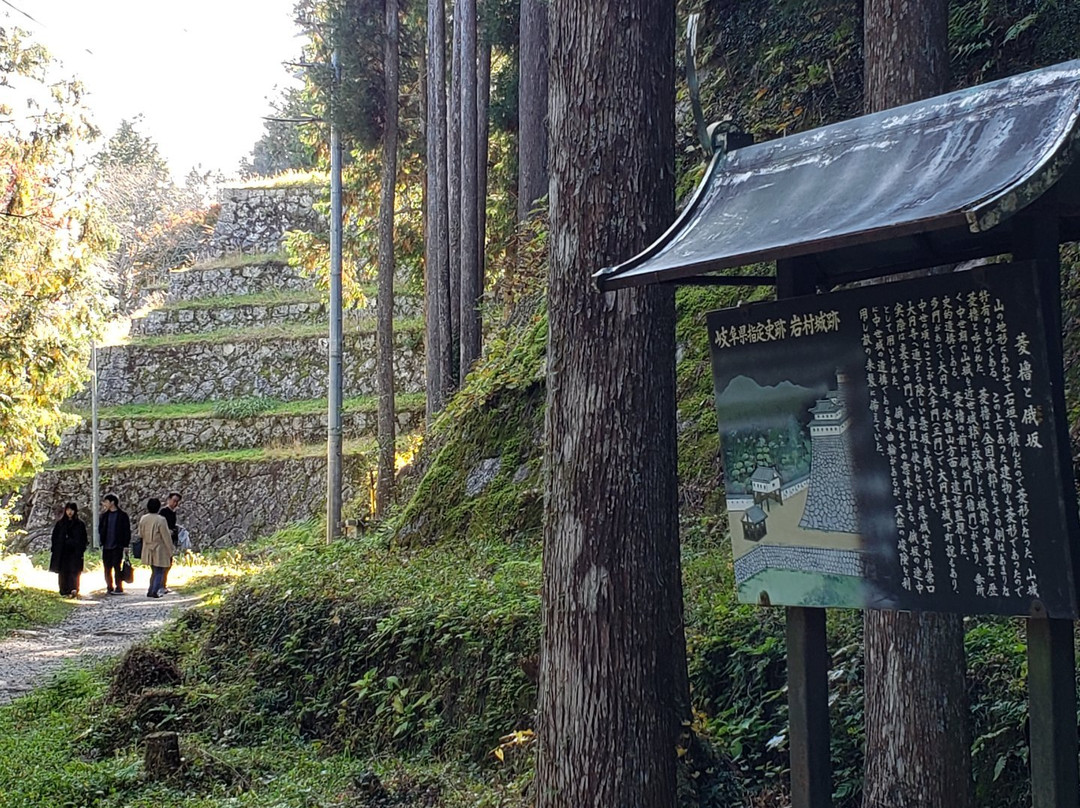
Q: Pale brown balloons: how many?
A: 0